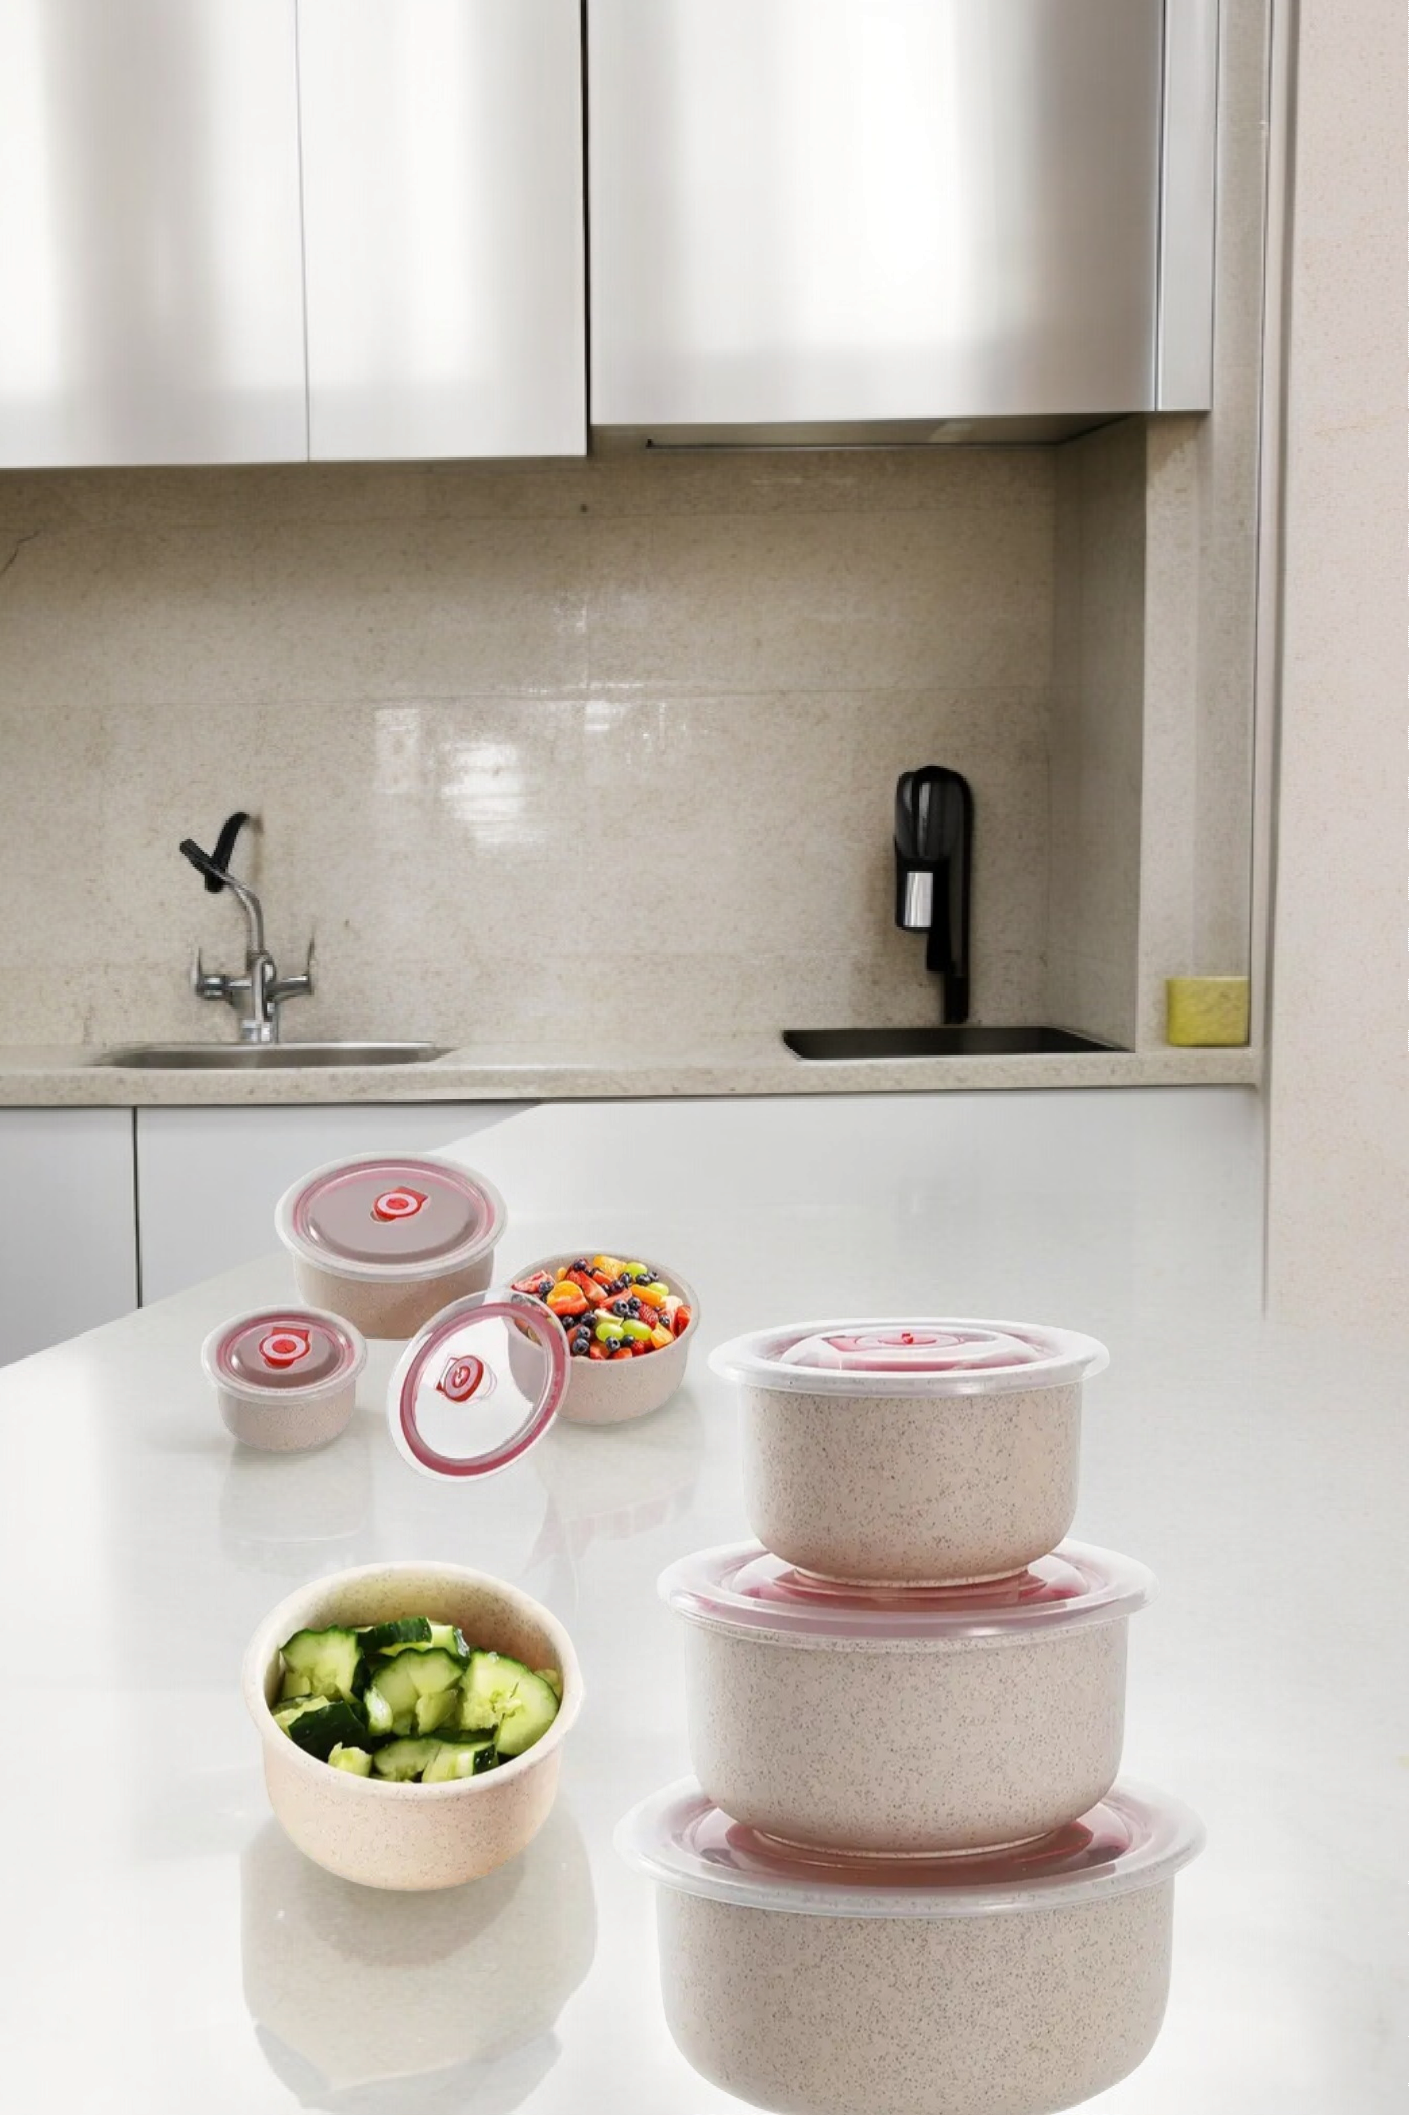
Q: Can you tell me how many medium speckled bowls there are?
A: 2